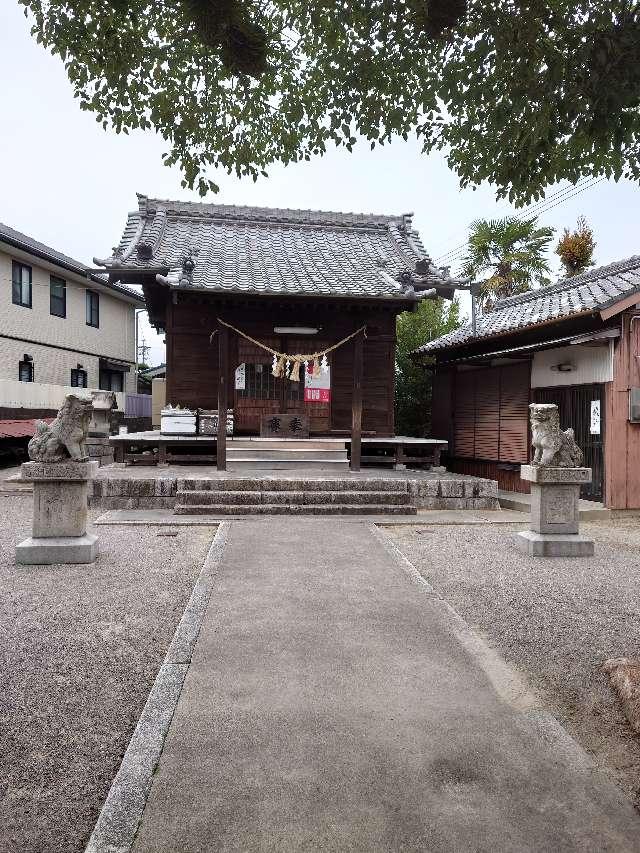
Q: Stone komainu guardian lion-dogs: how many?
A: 2